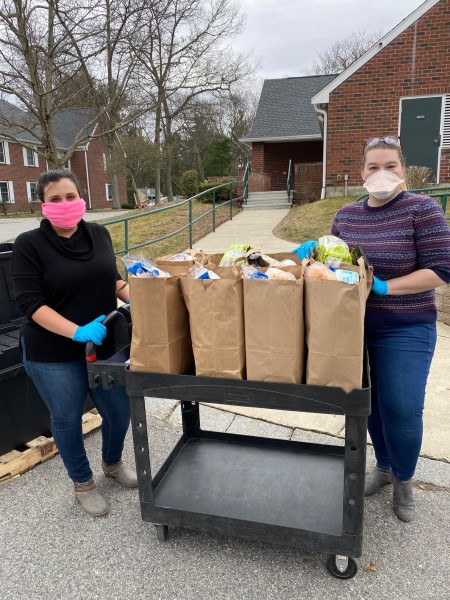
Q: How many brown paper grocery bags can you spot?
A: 8